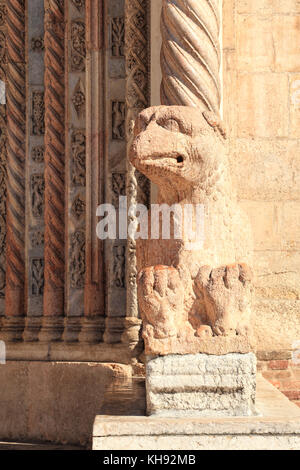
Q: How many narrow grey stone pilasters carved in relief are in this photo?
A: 3